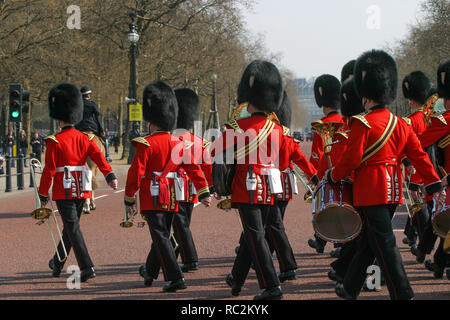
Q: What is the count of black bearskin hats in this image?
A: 11